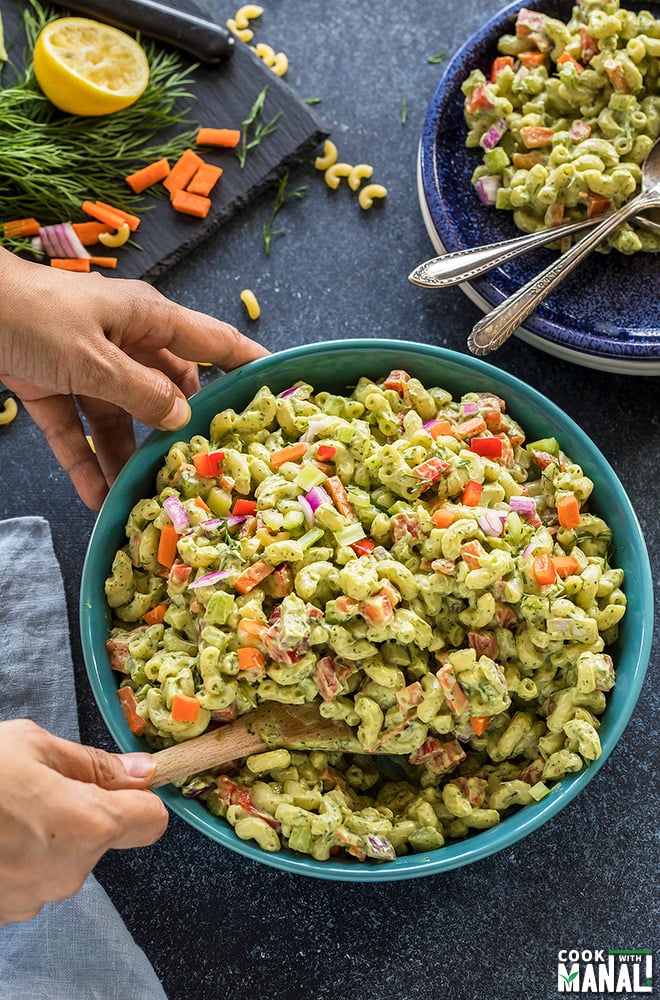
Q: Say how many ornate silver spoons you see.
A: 2